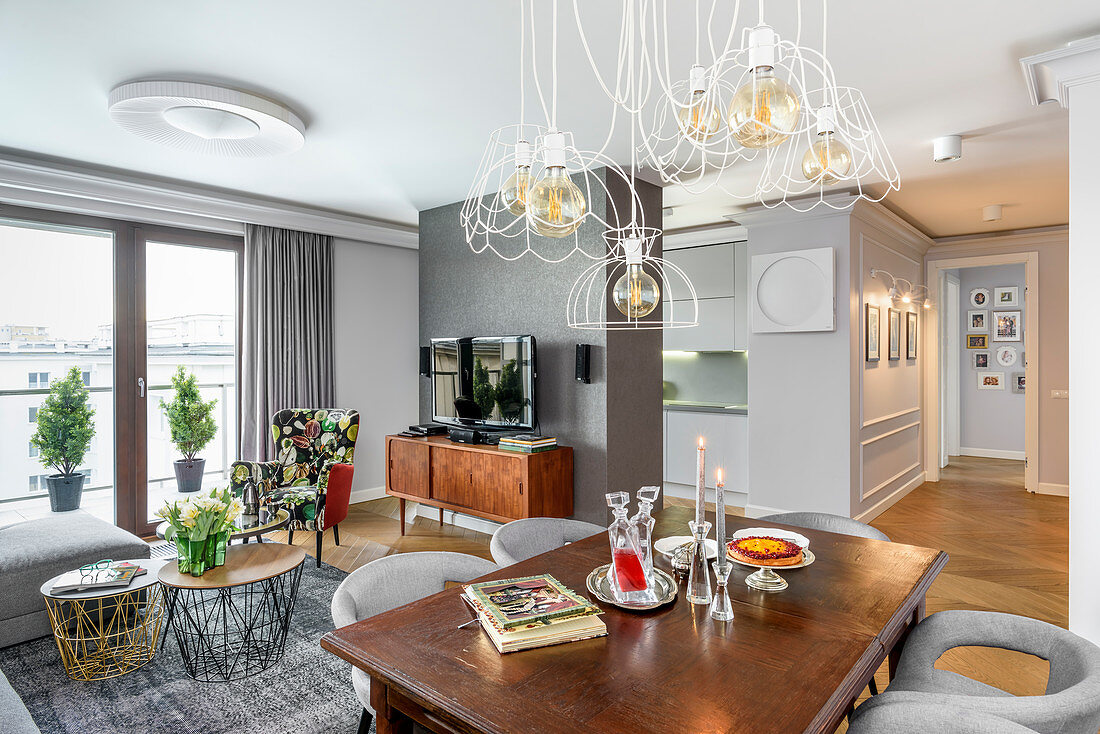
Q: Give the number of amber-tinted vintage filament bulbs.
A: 6